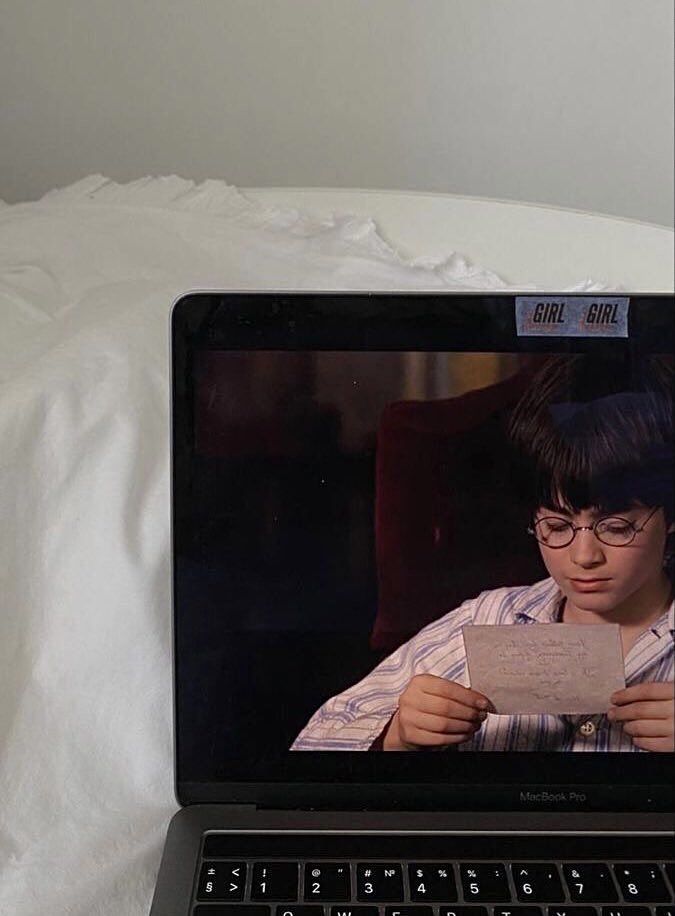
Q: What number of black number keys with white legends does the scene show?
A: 8